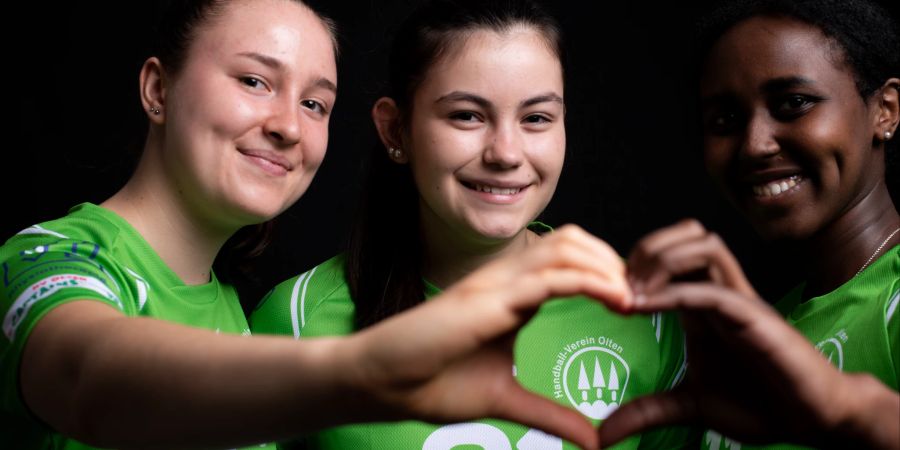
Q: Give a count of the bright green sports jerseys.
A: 3